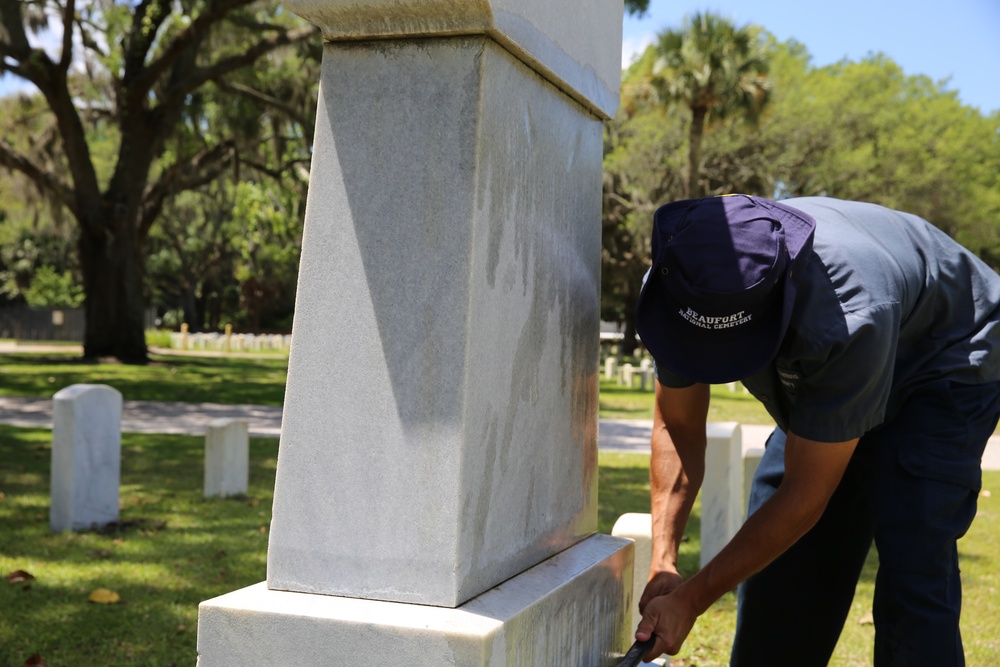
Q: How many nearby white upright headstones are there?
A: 5